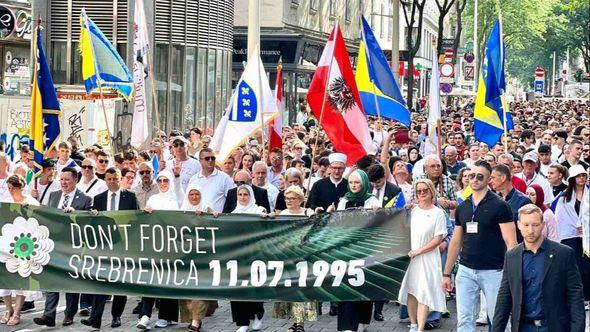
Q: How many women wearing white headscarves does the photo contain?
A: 3